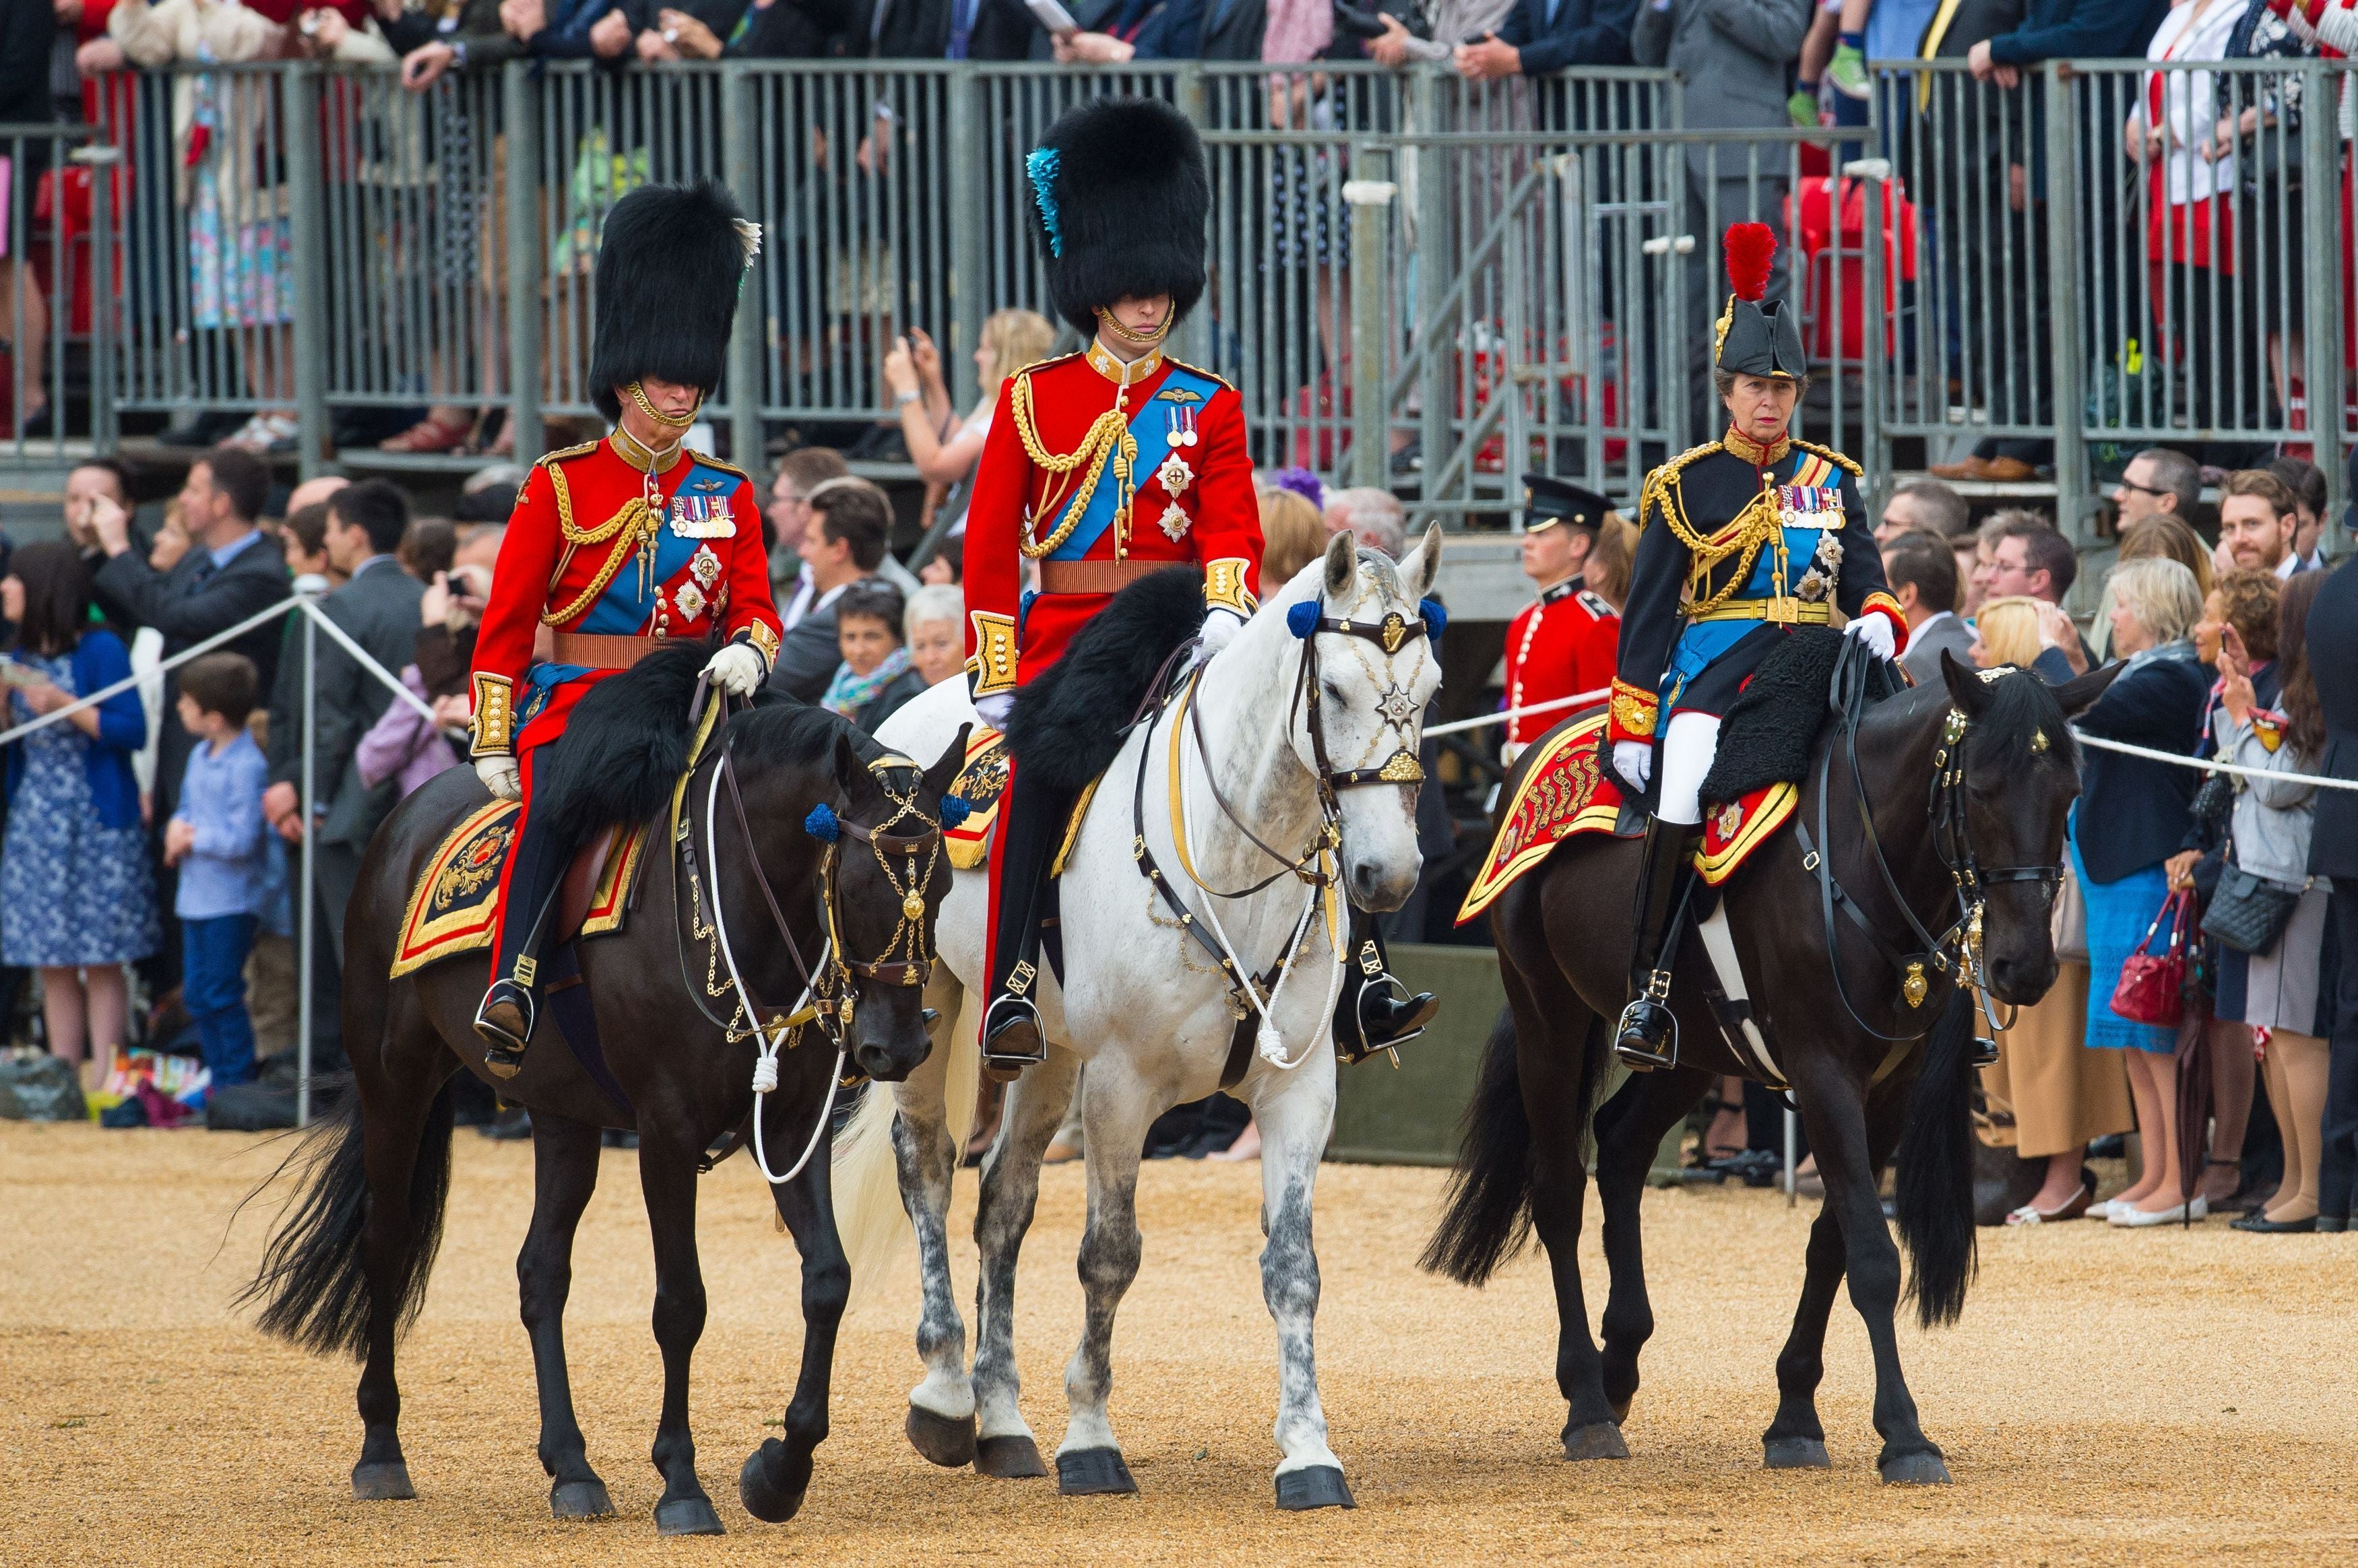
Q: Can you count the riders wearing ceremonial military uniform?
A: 3